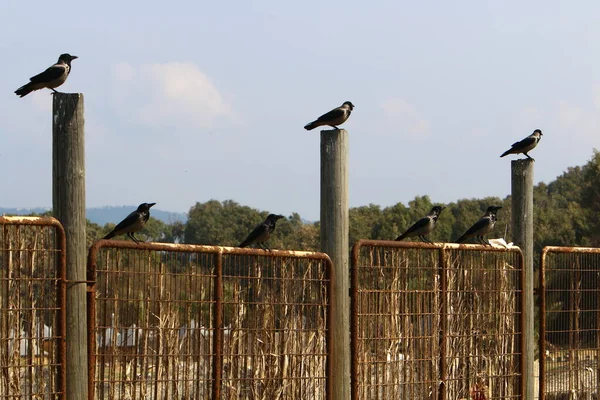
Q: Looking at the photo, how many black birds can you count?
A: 7